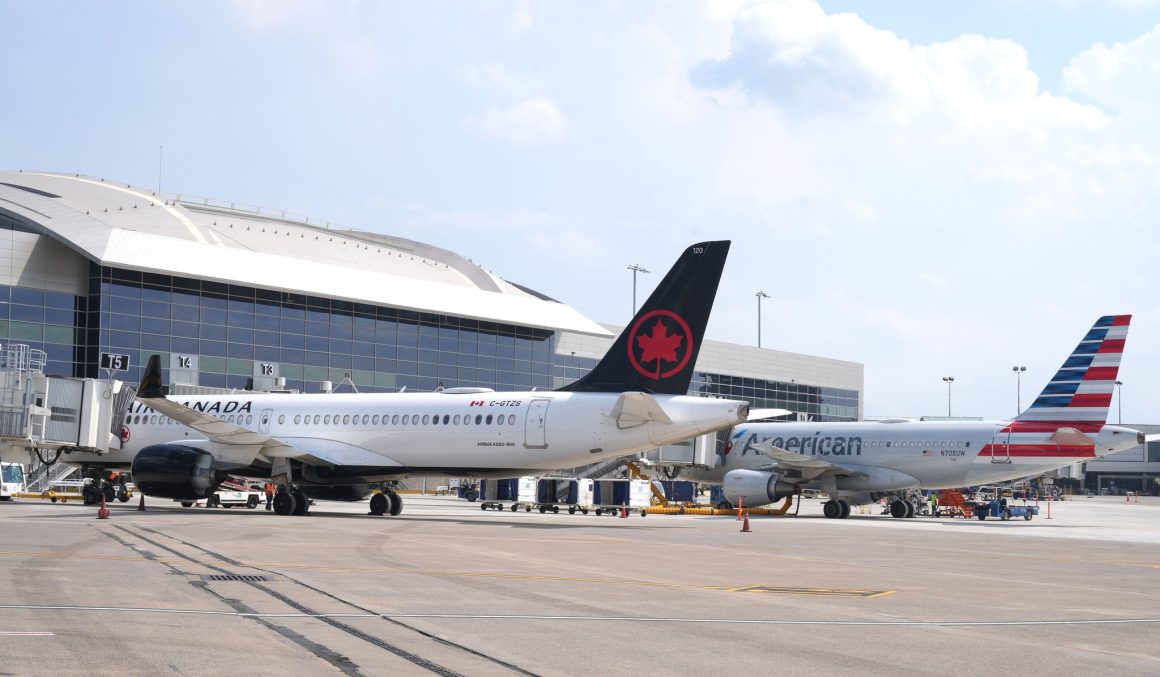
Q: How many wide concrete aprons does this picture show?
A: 1